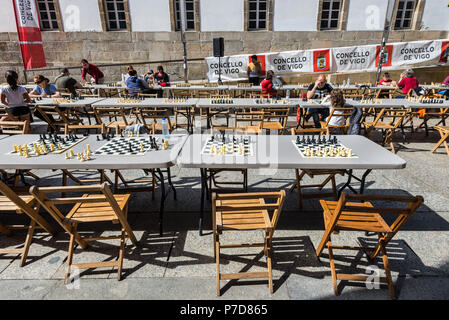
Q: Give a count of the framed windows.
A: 6